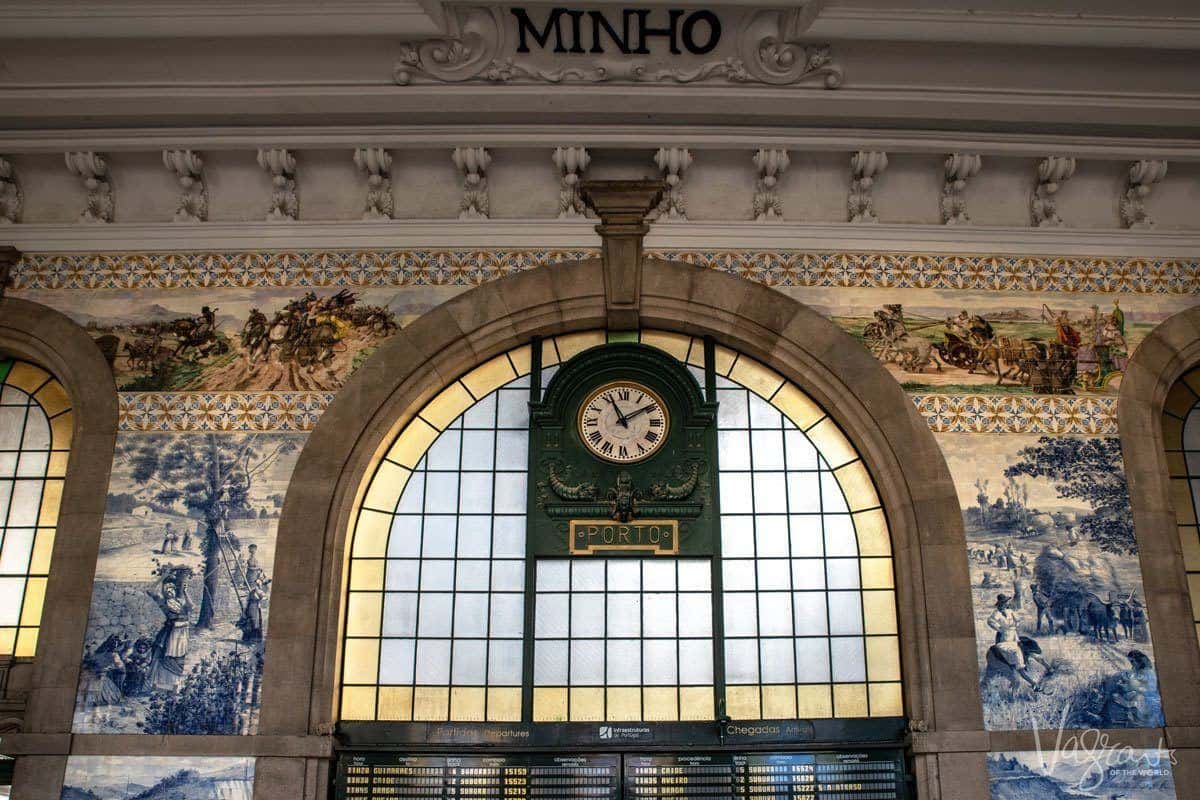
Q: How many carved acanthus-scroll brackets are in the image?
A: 13